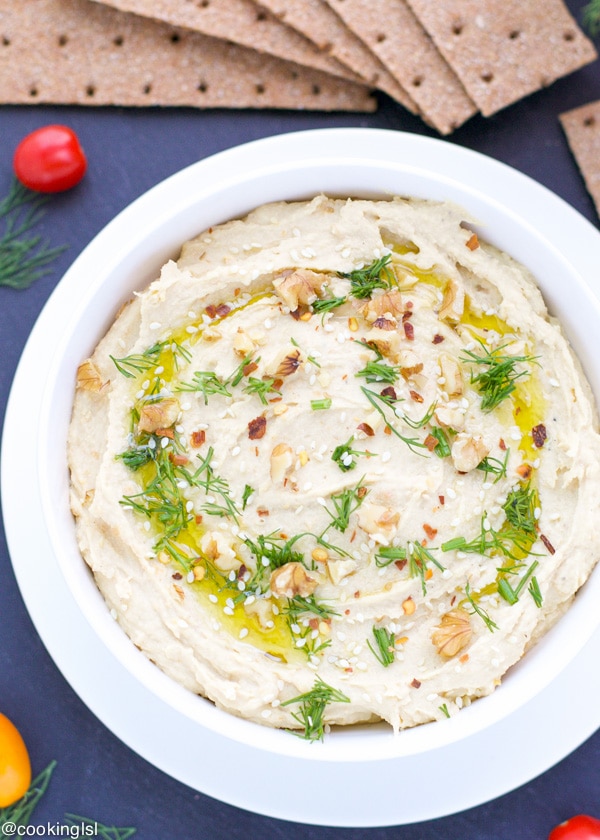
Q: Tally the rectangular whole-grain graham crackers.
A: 6